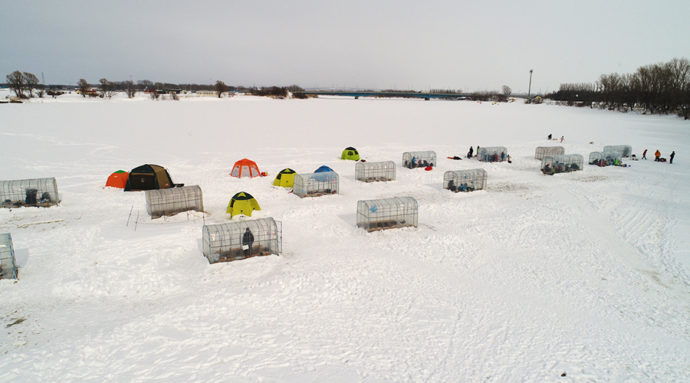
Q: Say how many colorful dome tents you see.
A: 7